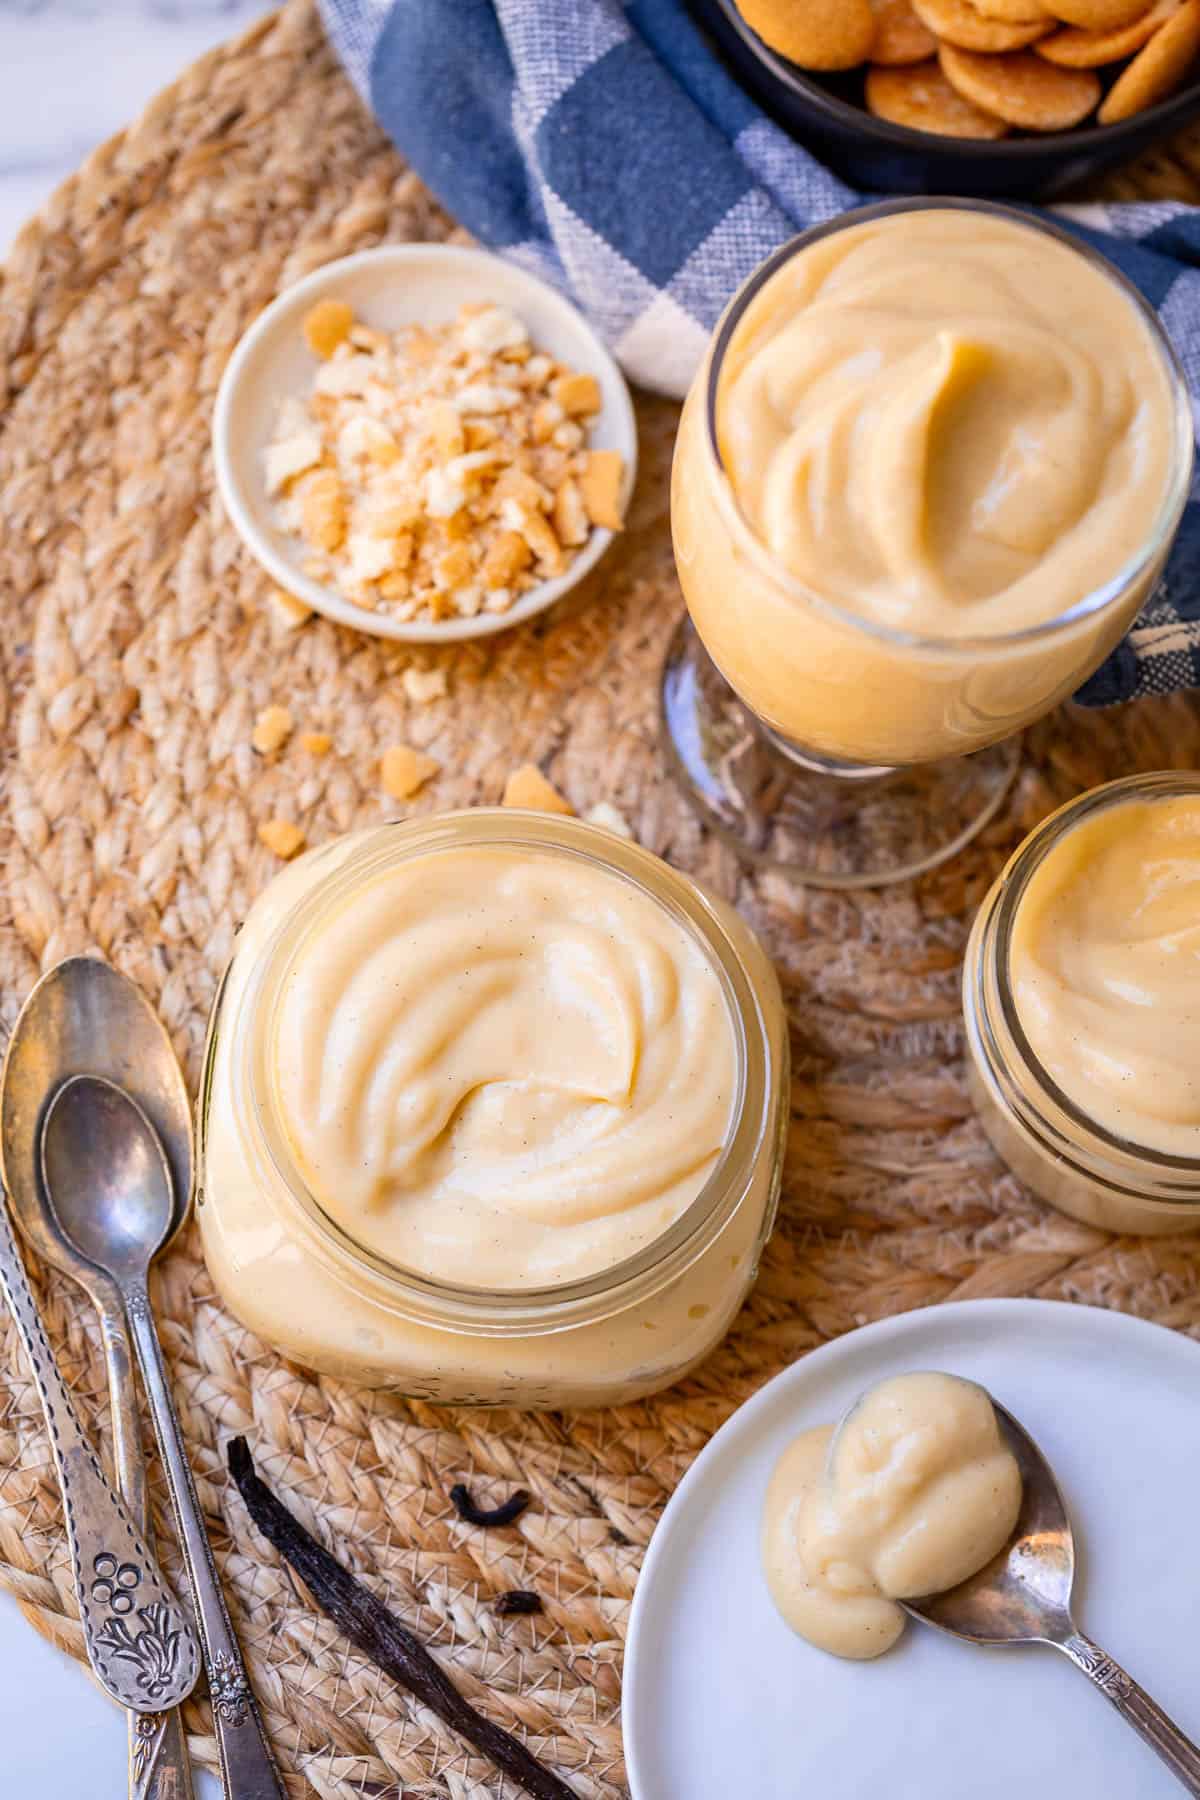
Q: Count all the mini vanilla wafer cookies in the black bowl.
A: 9